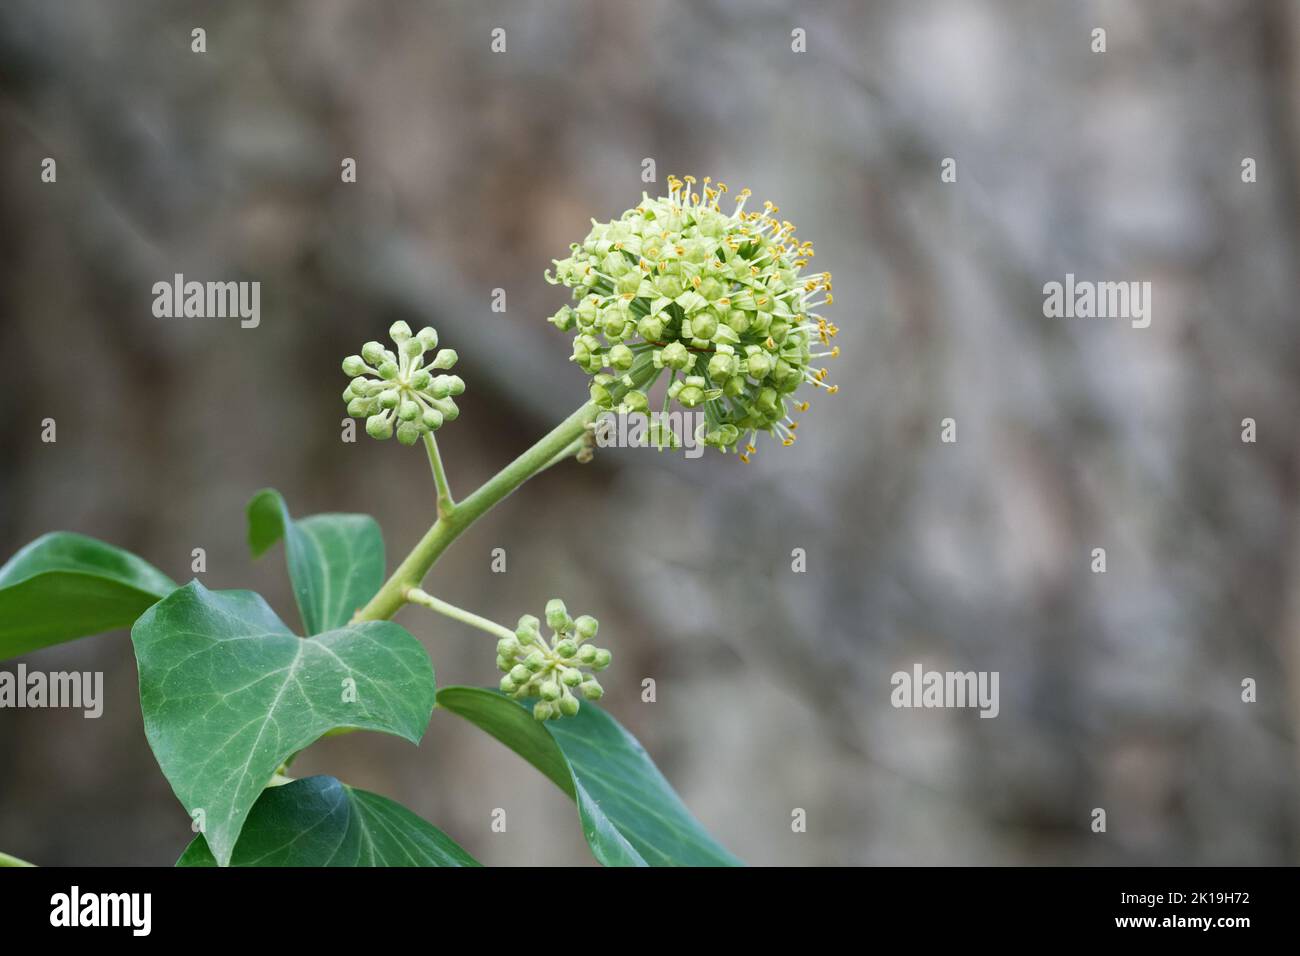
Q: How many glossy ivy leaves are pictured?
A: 5